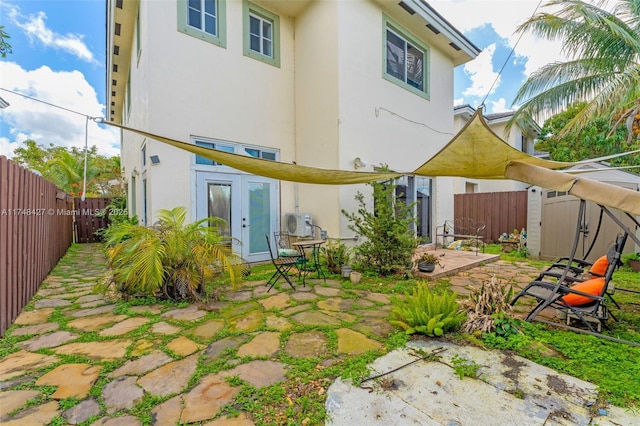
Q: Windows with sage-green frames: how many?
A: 3